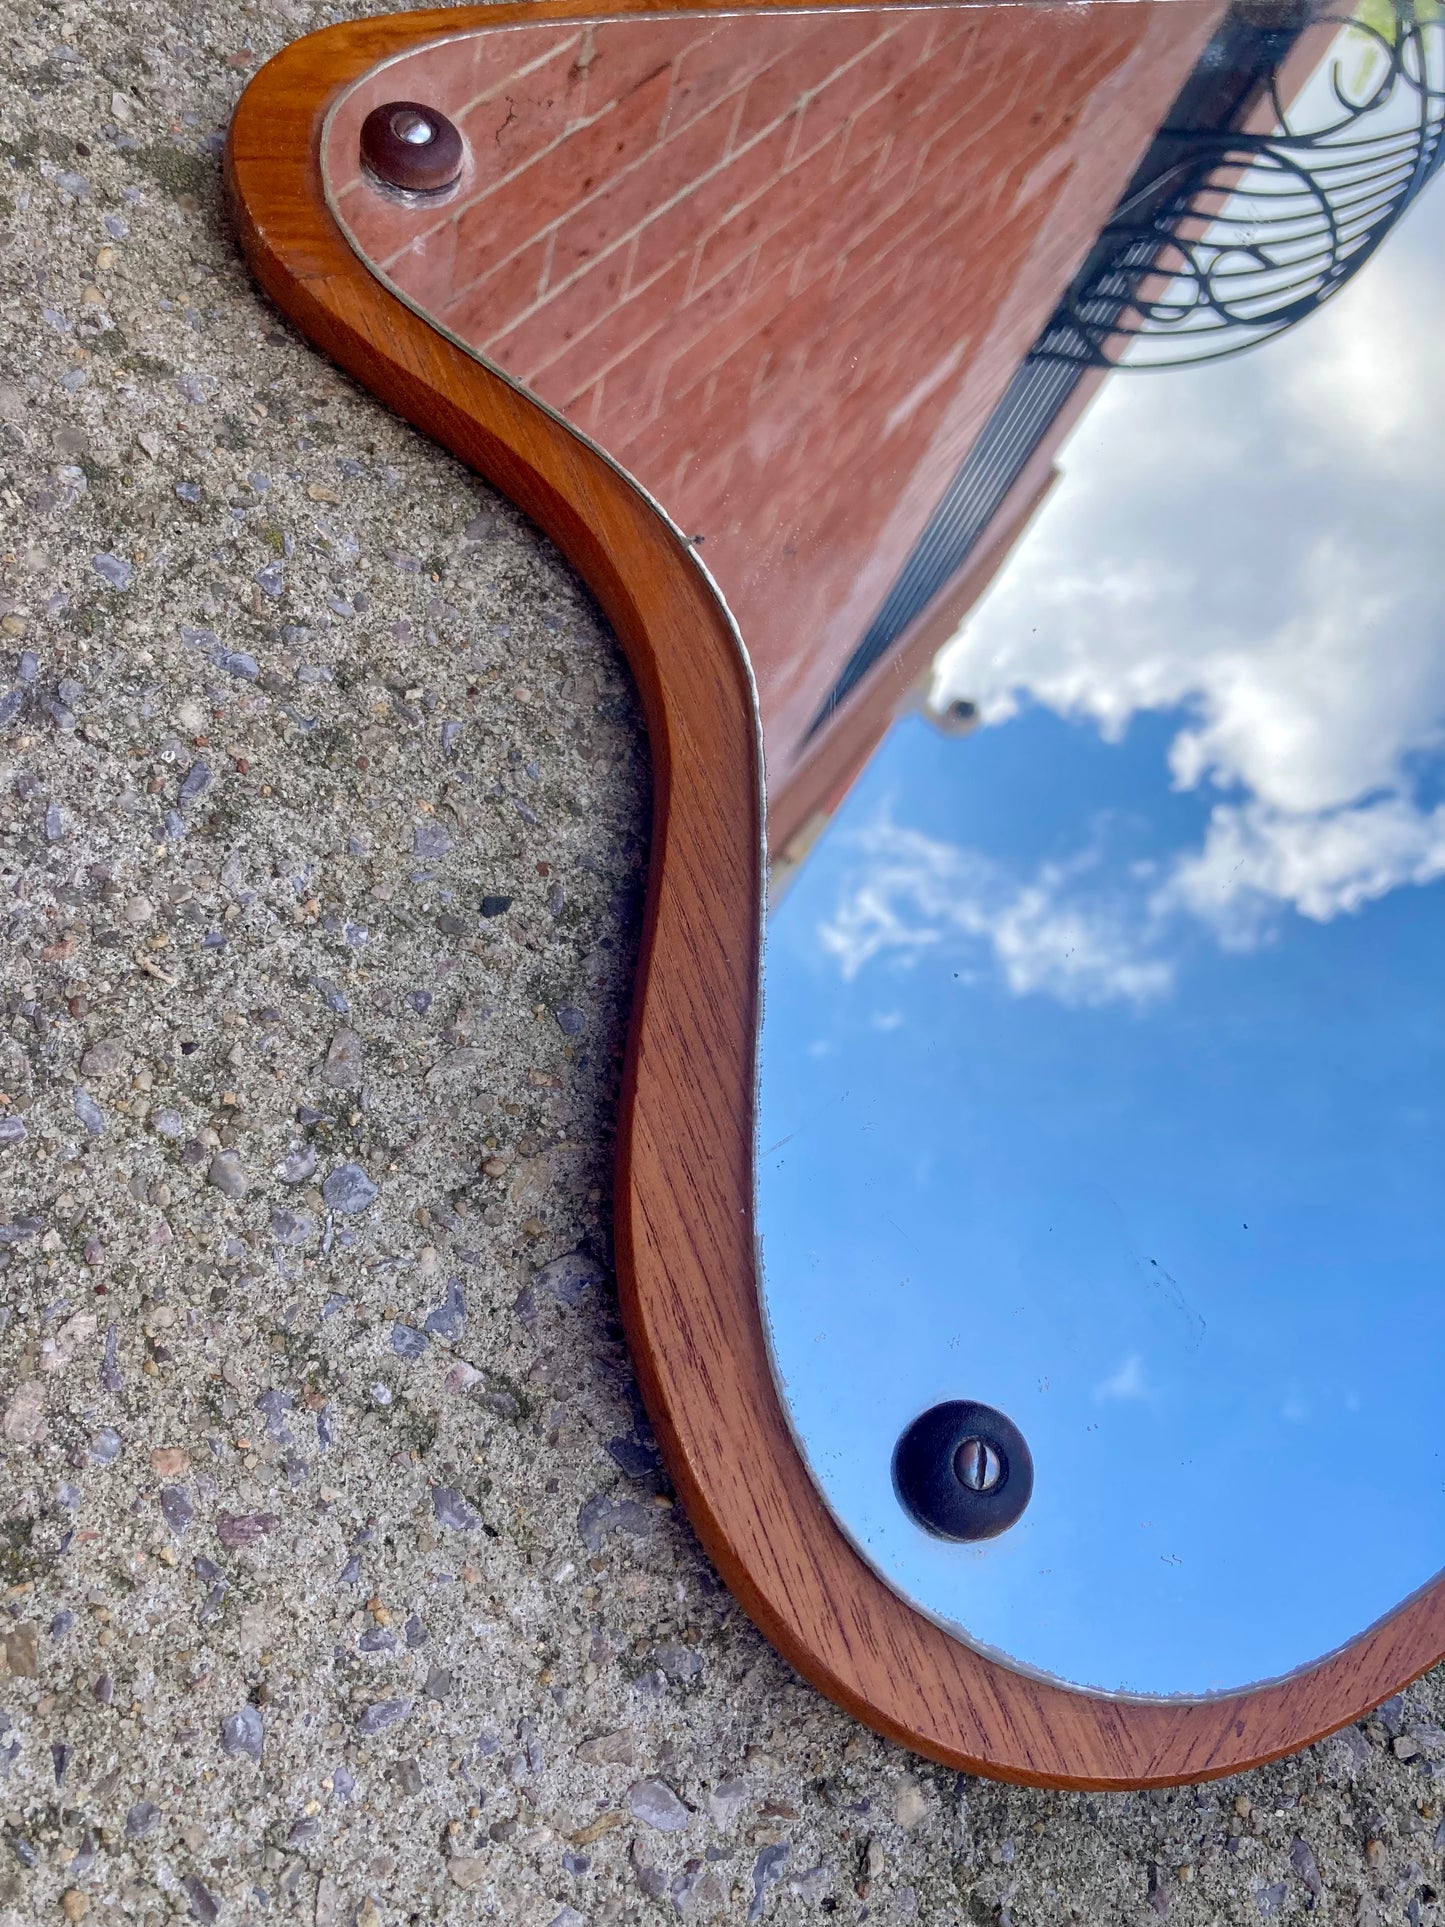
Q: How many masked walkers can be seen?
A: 0